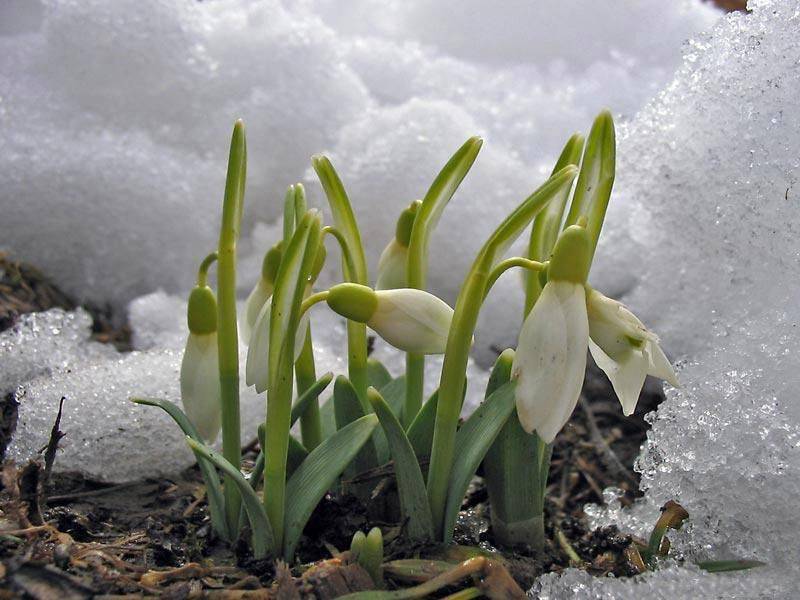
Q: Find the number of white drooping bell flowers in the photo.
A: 7